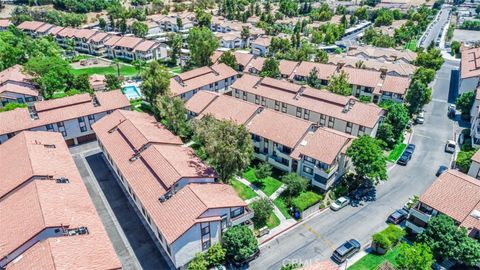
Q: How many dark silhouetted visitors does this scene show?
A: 0